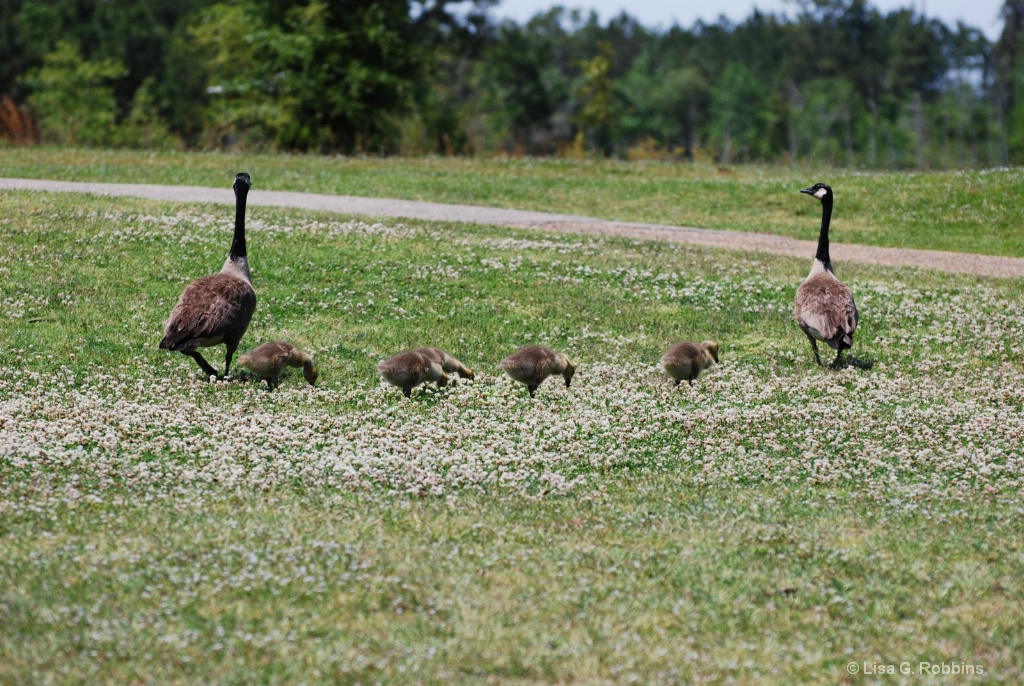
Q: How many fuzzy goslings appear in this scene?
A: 5